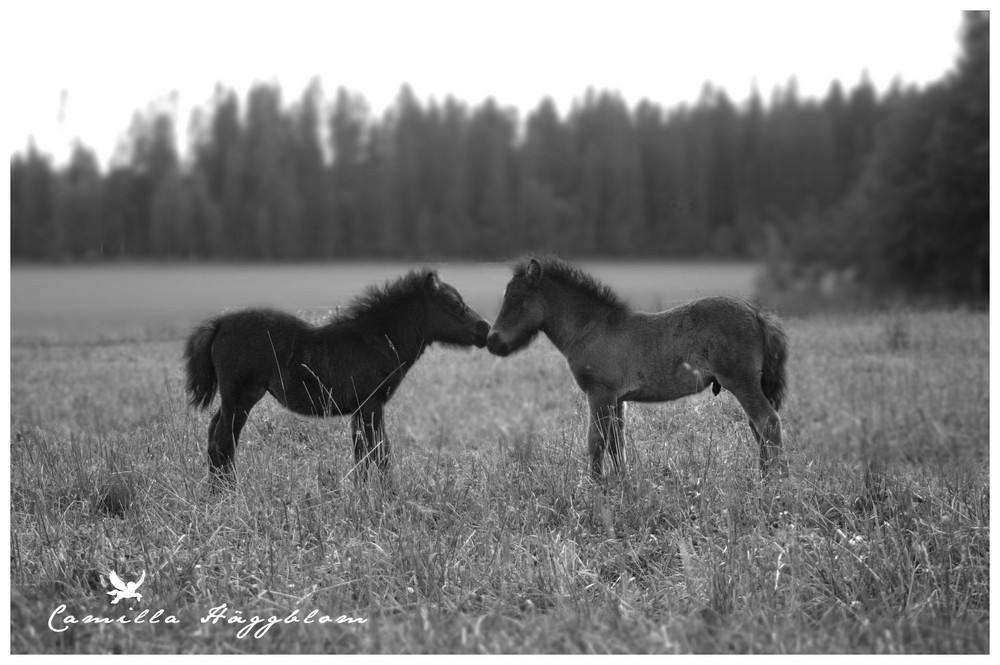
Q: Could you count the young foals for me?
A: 2